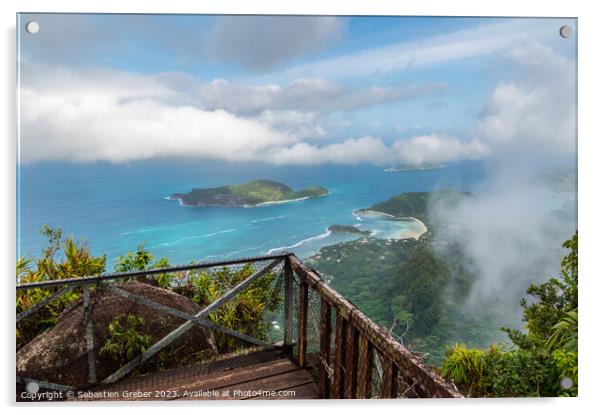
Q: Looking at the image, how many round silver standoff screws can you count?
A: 4